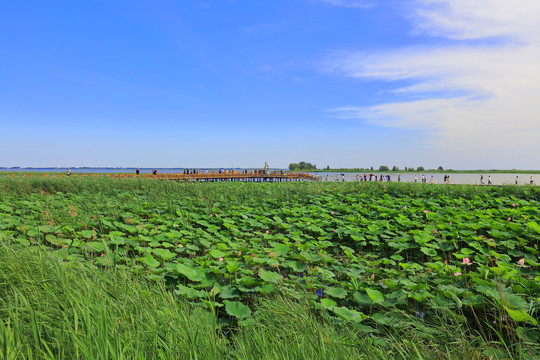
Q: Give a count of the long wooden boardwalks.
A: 1